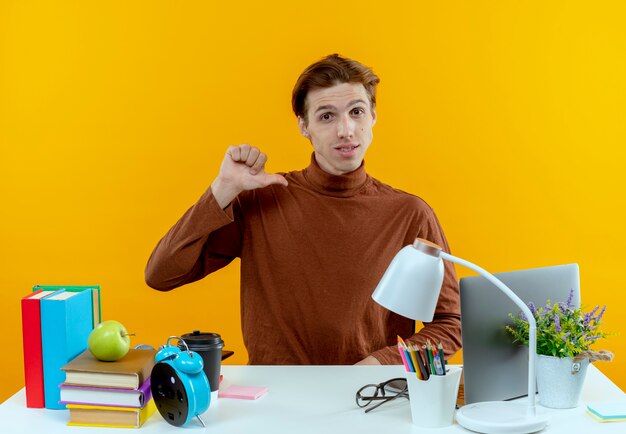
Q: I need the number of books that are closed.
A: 6